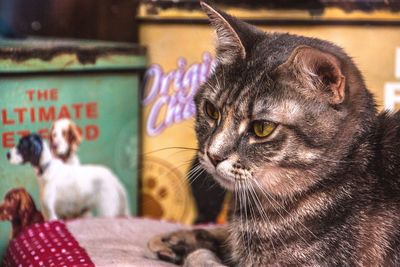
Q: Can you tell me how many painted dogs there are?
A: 3